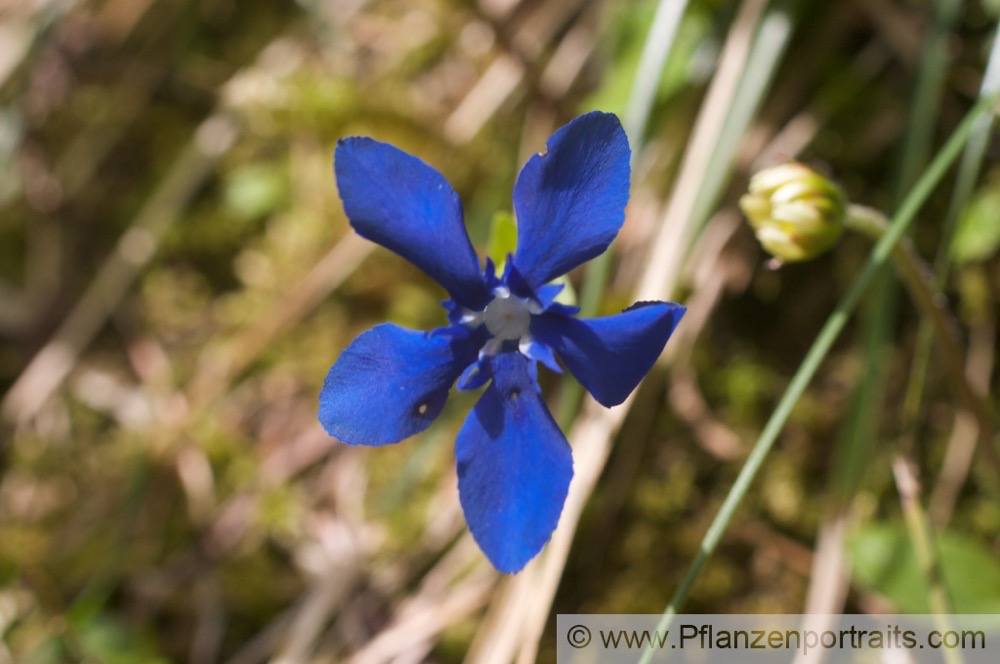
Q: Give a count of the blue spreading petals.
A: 5